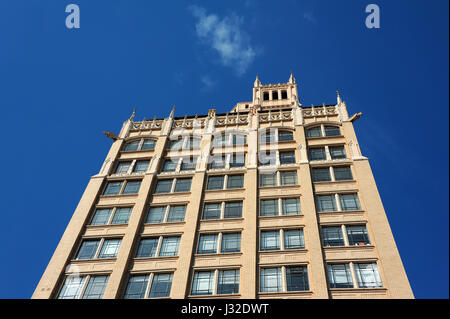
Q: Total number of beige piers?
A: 6